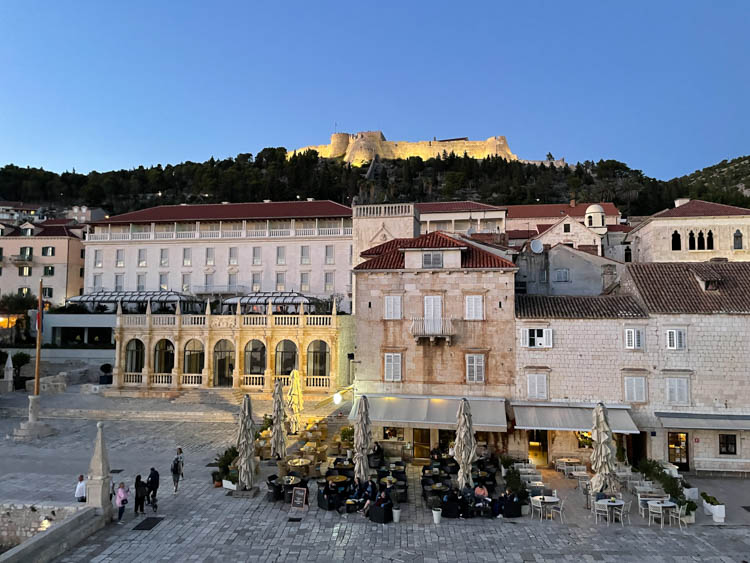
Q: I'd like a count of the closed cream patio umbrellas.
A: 6